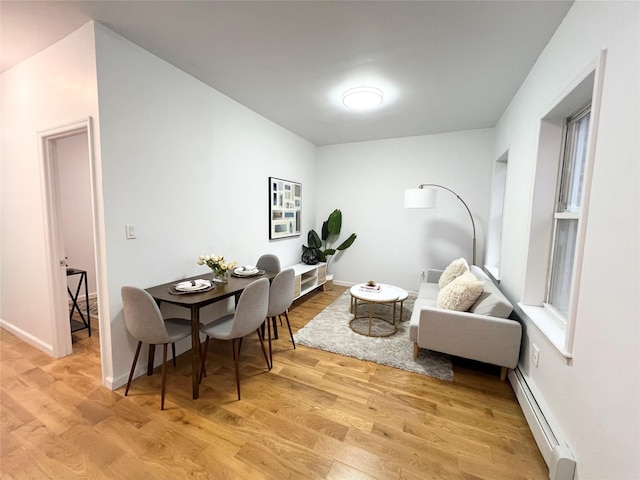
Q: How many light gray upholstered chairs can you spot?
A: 4